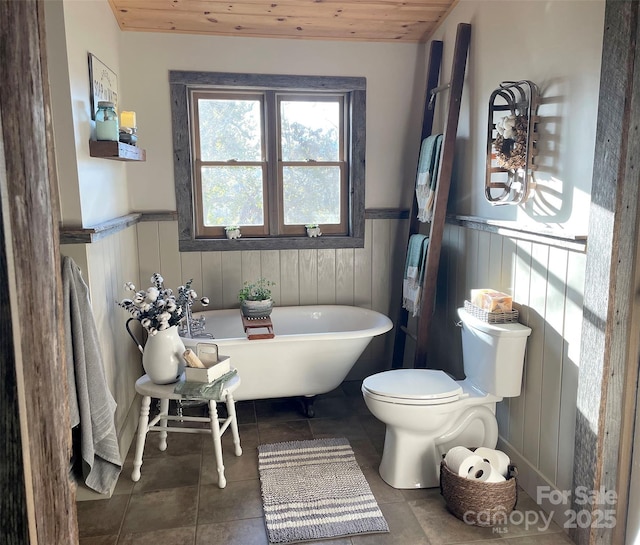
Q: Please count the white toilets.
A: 1